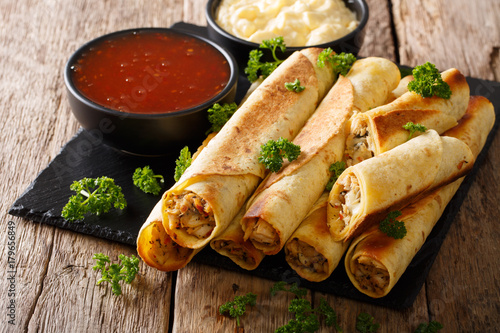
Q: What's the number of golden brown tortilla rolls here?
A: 8